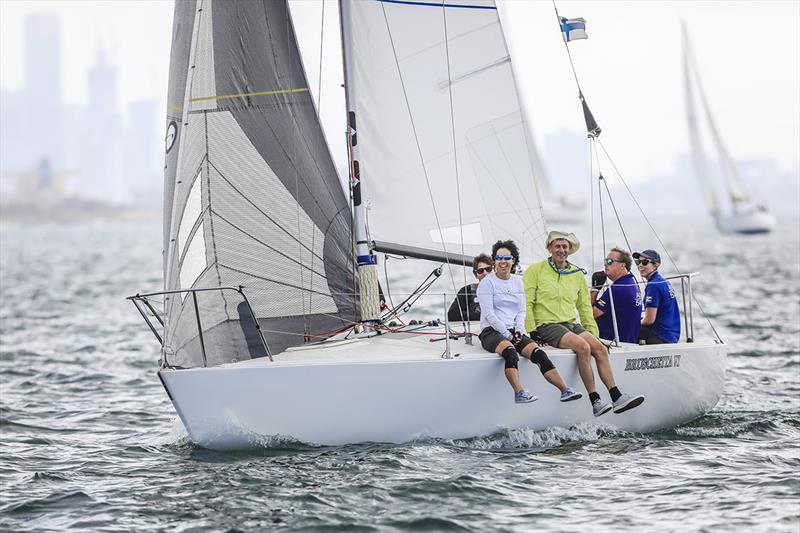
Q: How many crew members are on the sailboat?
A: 5